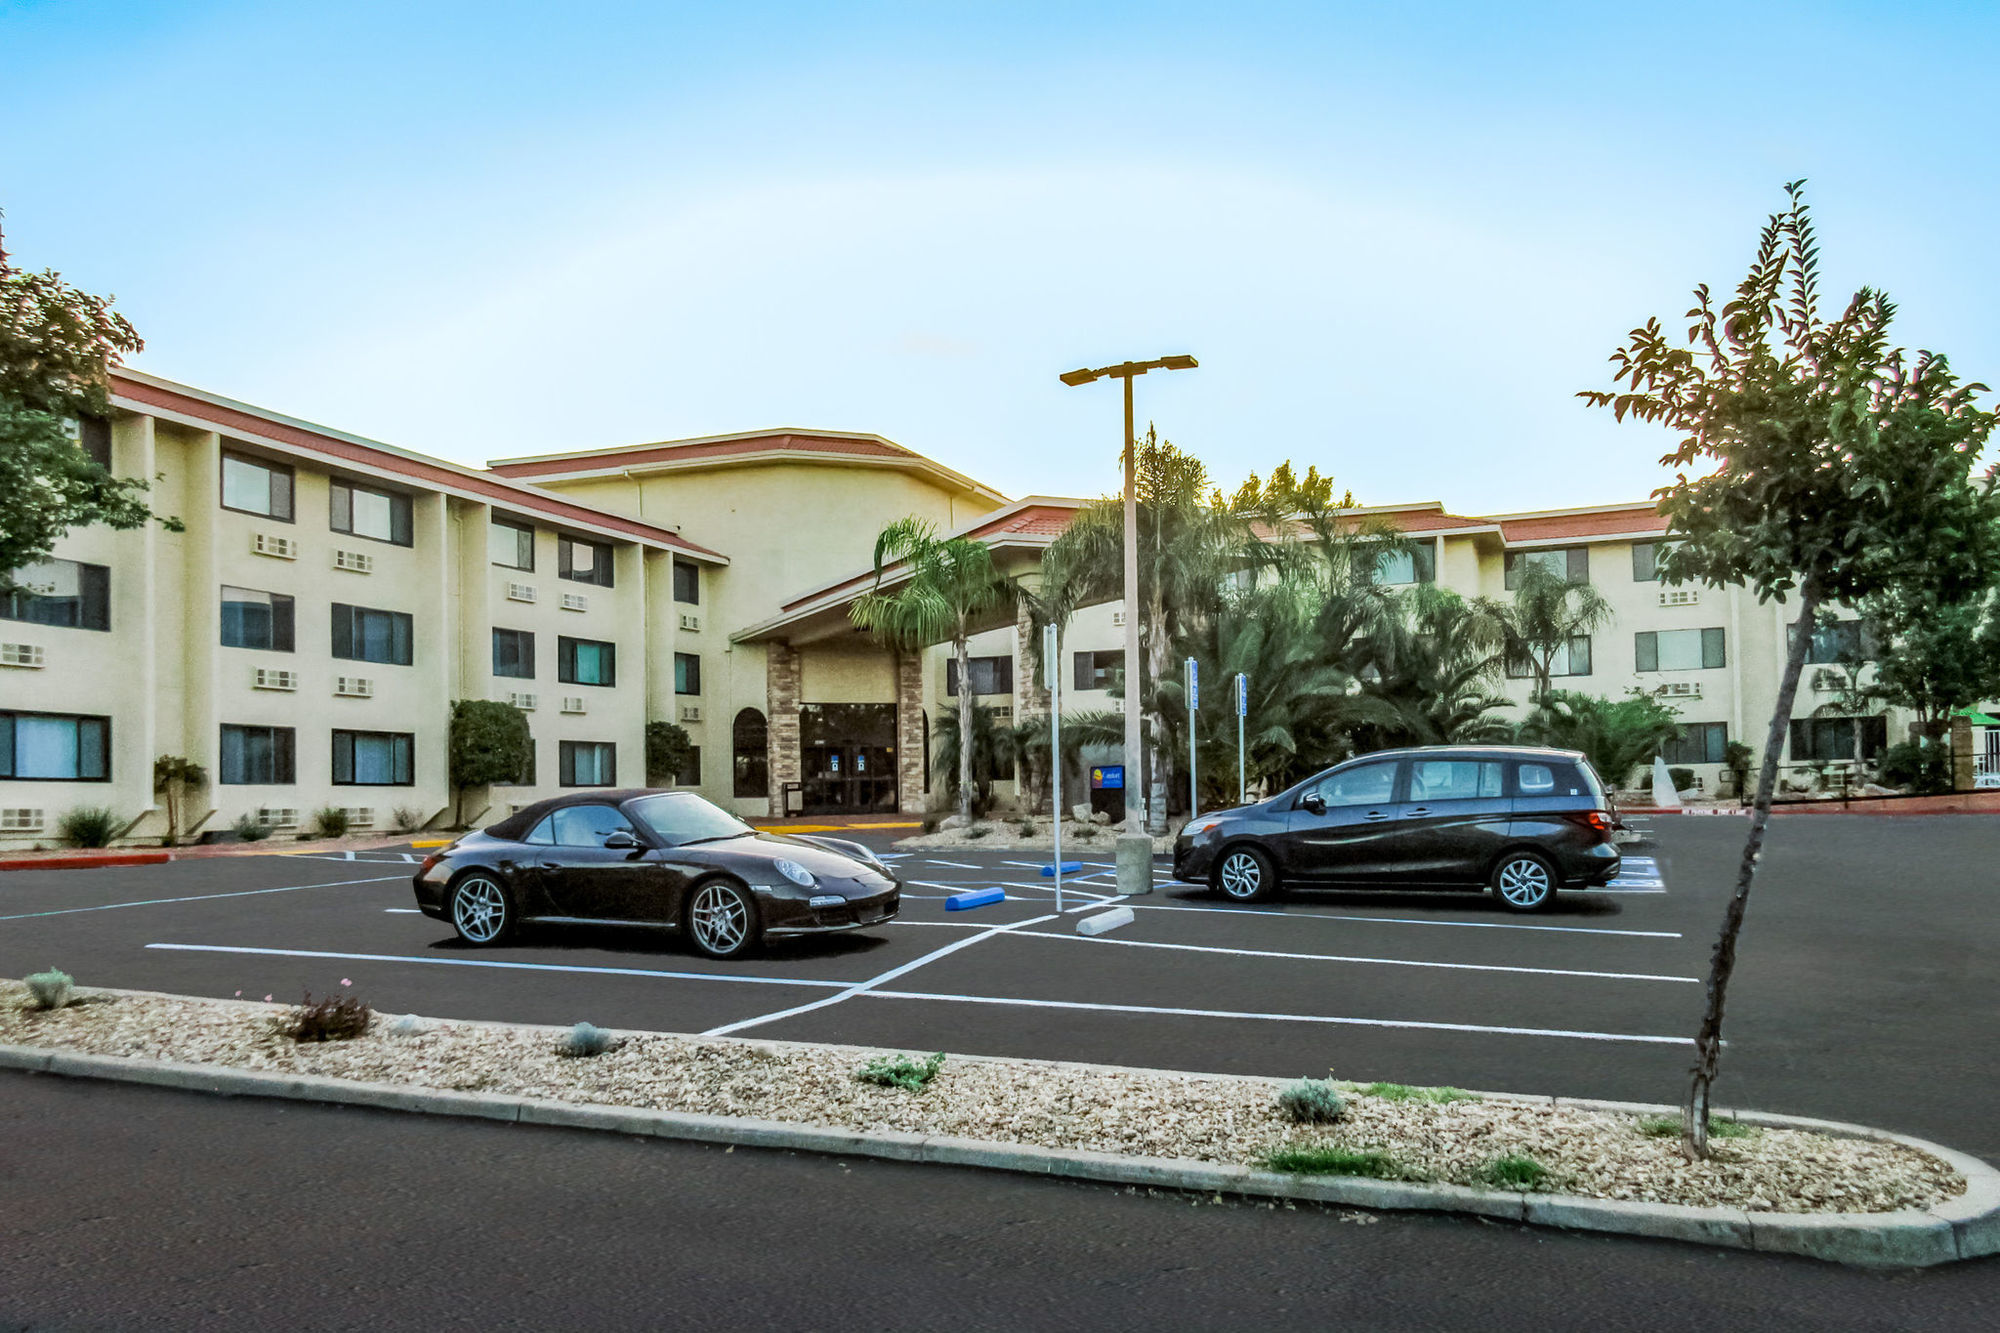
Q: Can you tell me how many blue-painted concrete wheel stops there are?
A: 2